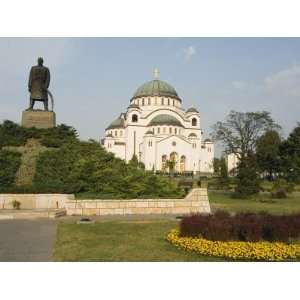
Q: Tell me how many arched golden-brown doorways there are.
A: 3